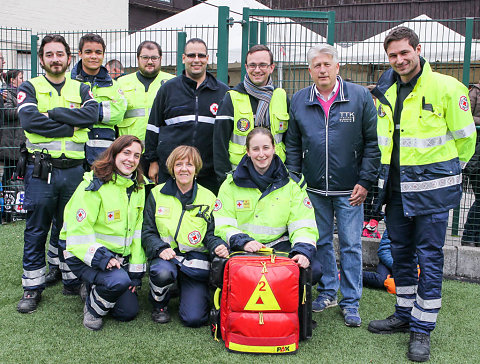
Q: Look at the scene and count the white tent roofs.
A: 2